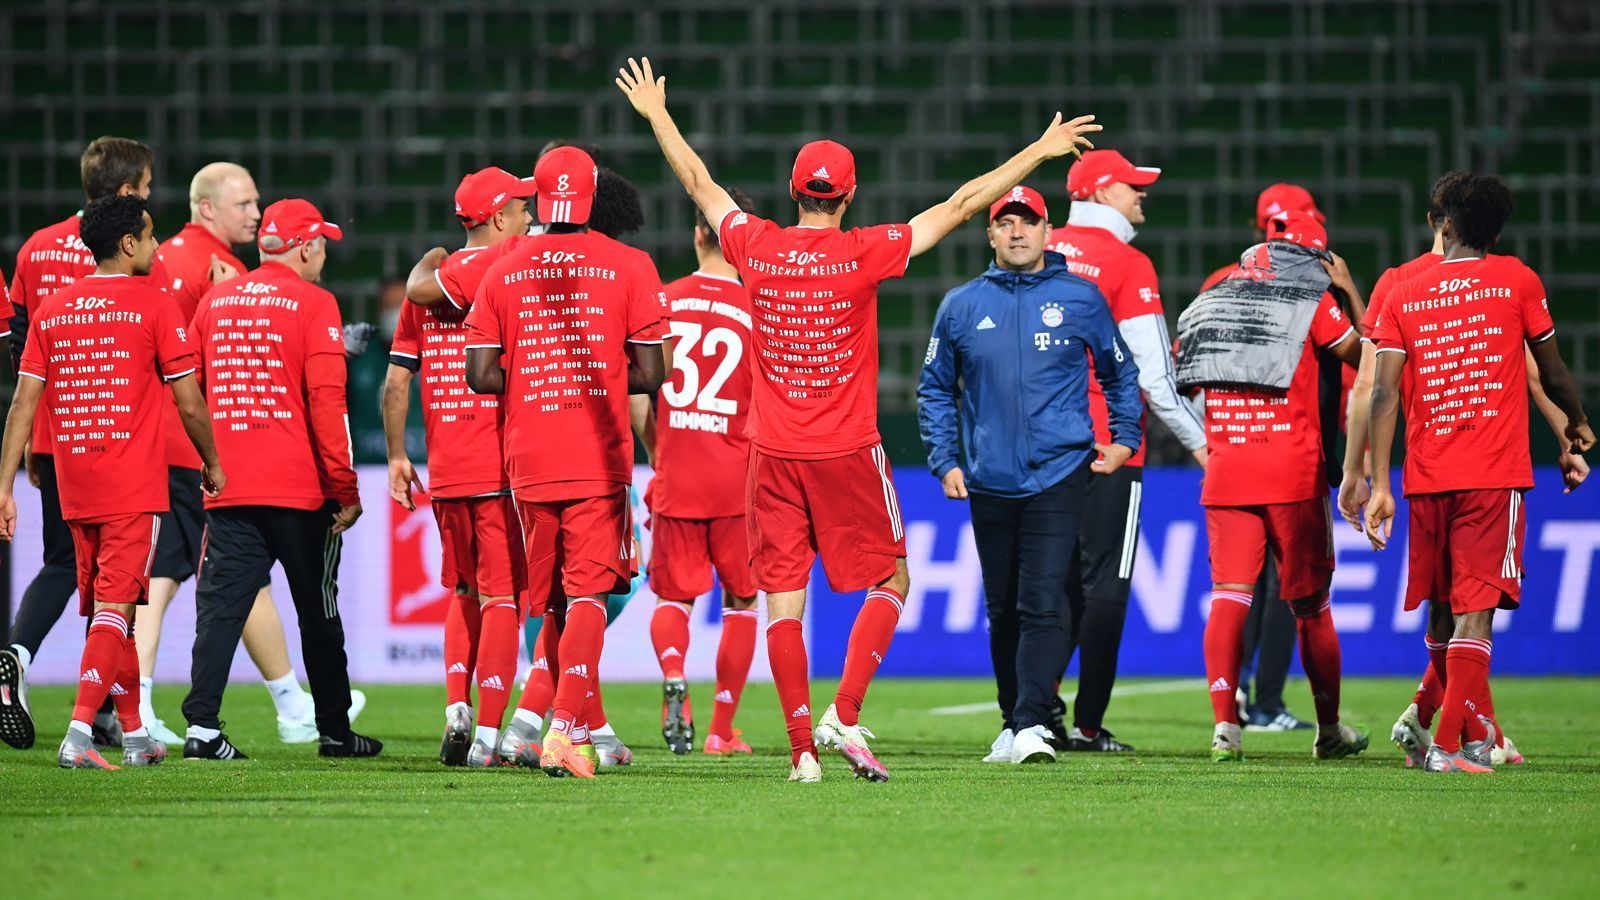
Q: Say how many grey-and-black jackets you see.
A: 1